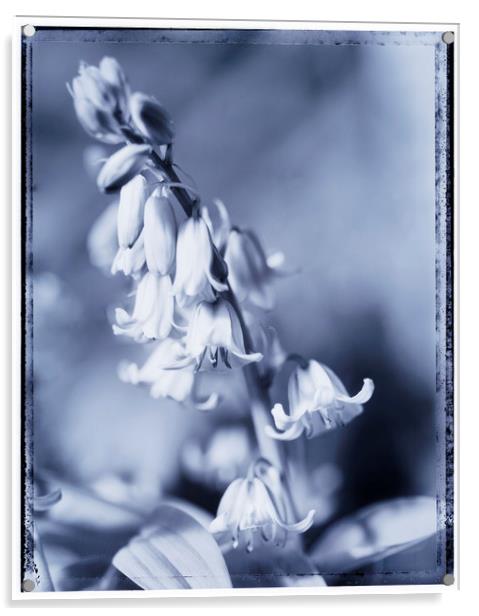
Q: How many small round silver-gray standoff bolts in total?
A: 4